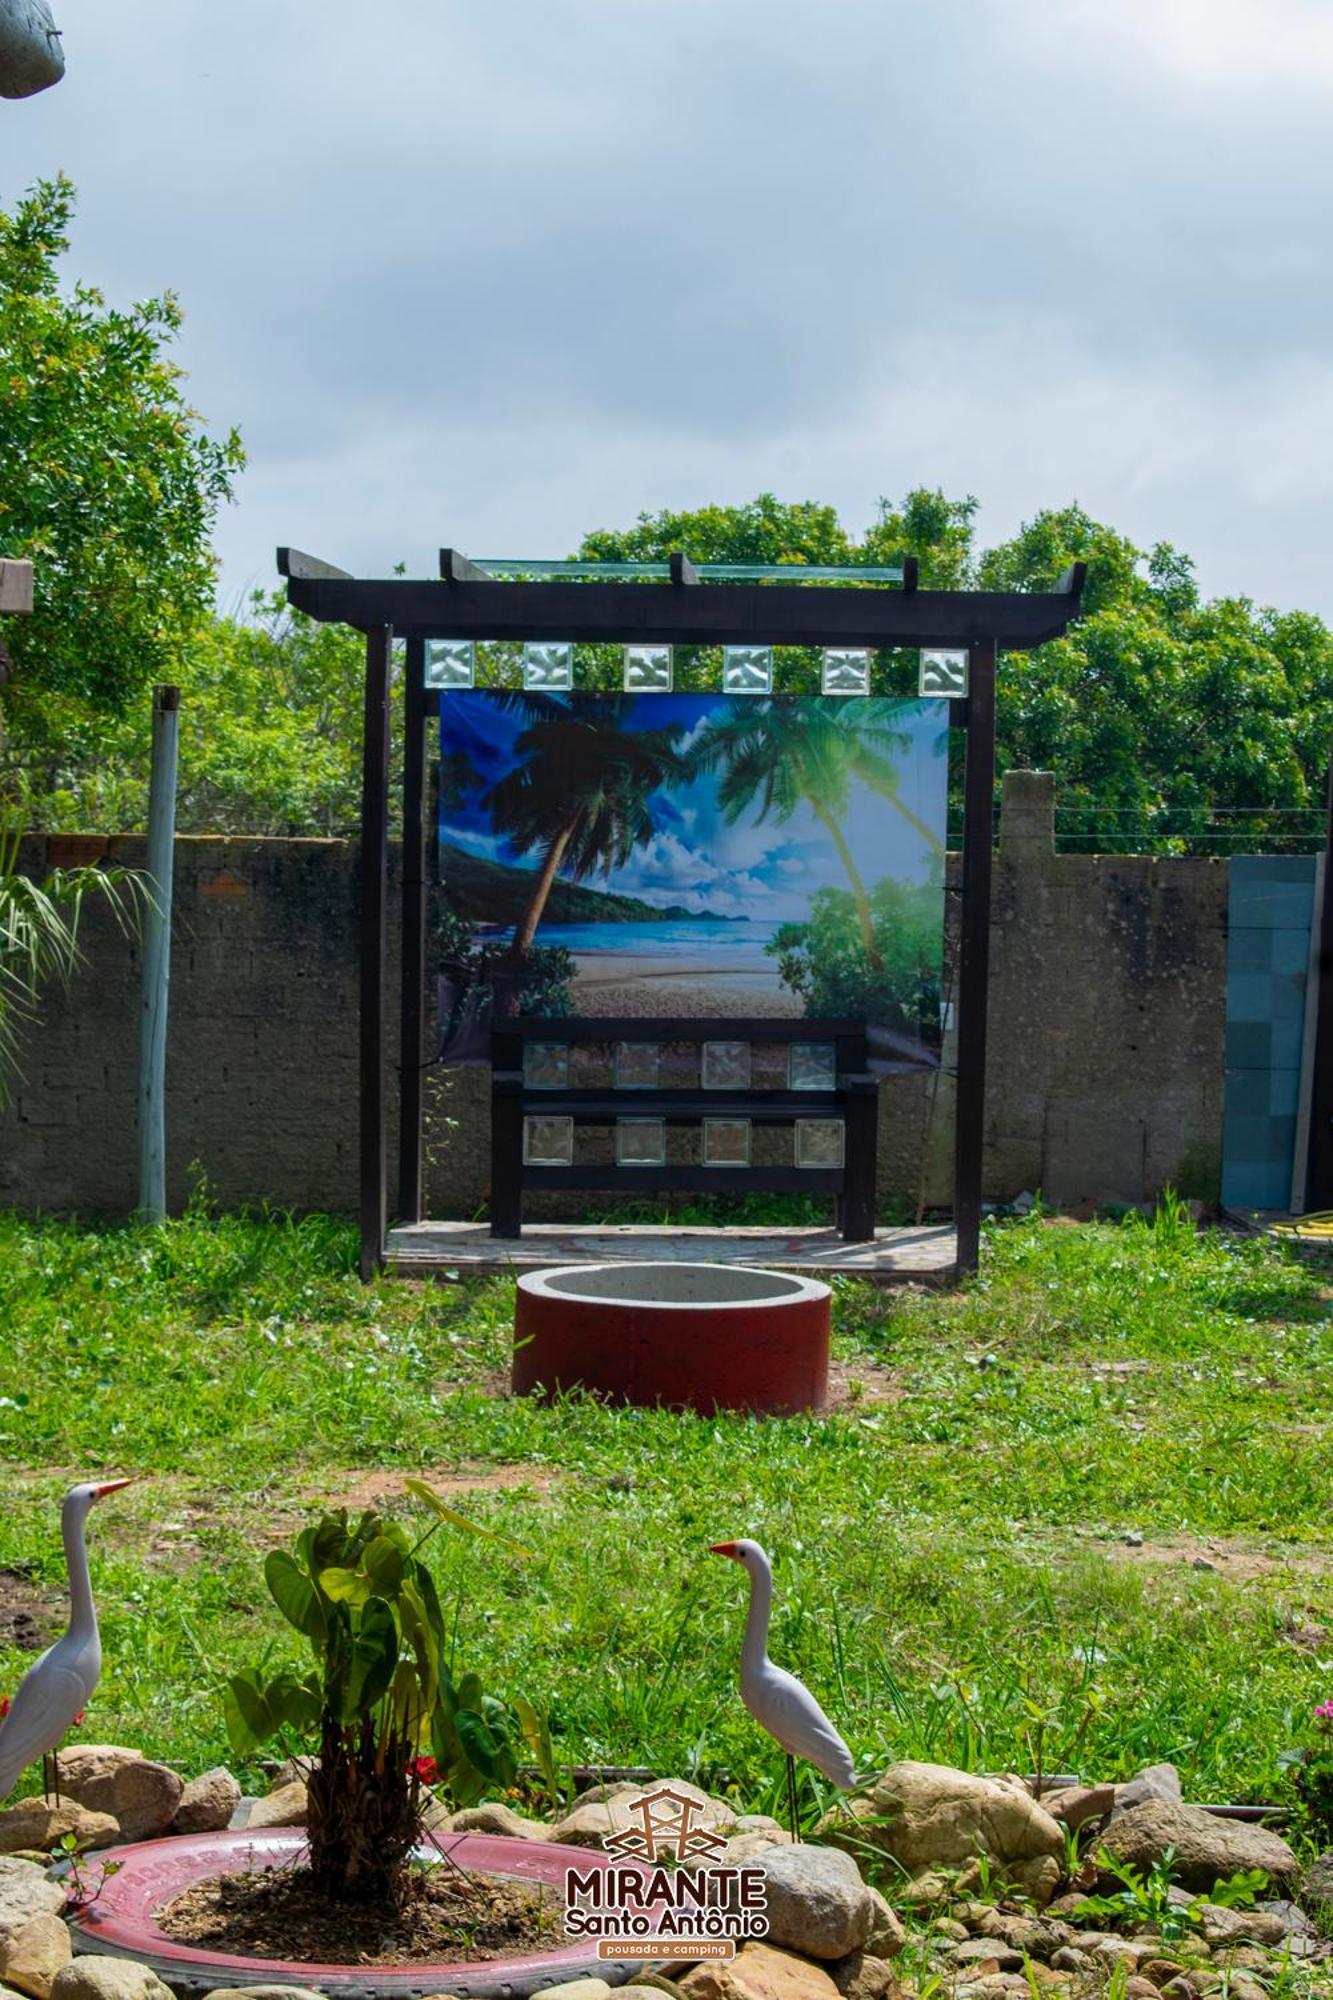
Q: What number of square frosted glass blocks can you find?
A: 14